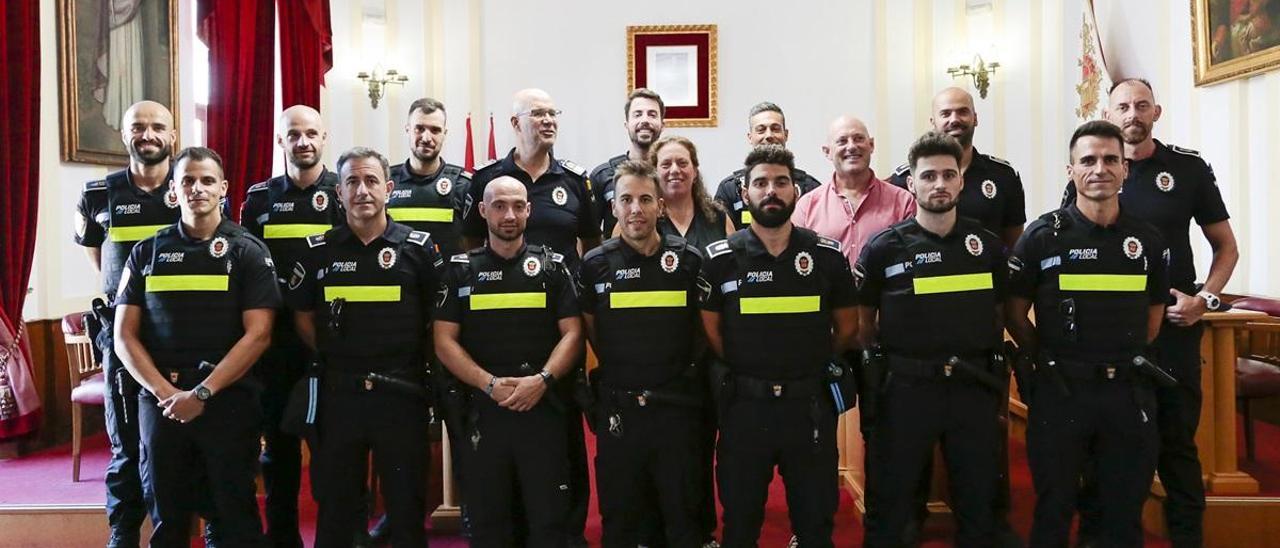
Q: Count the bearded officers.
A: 9